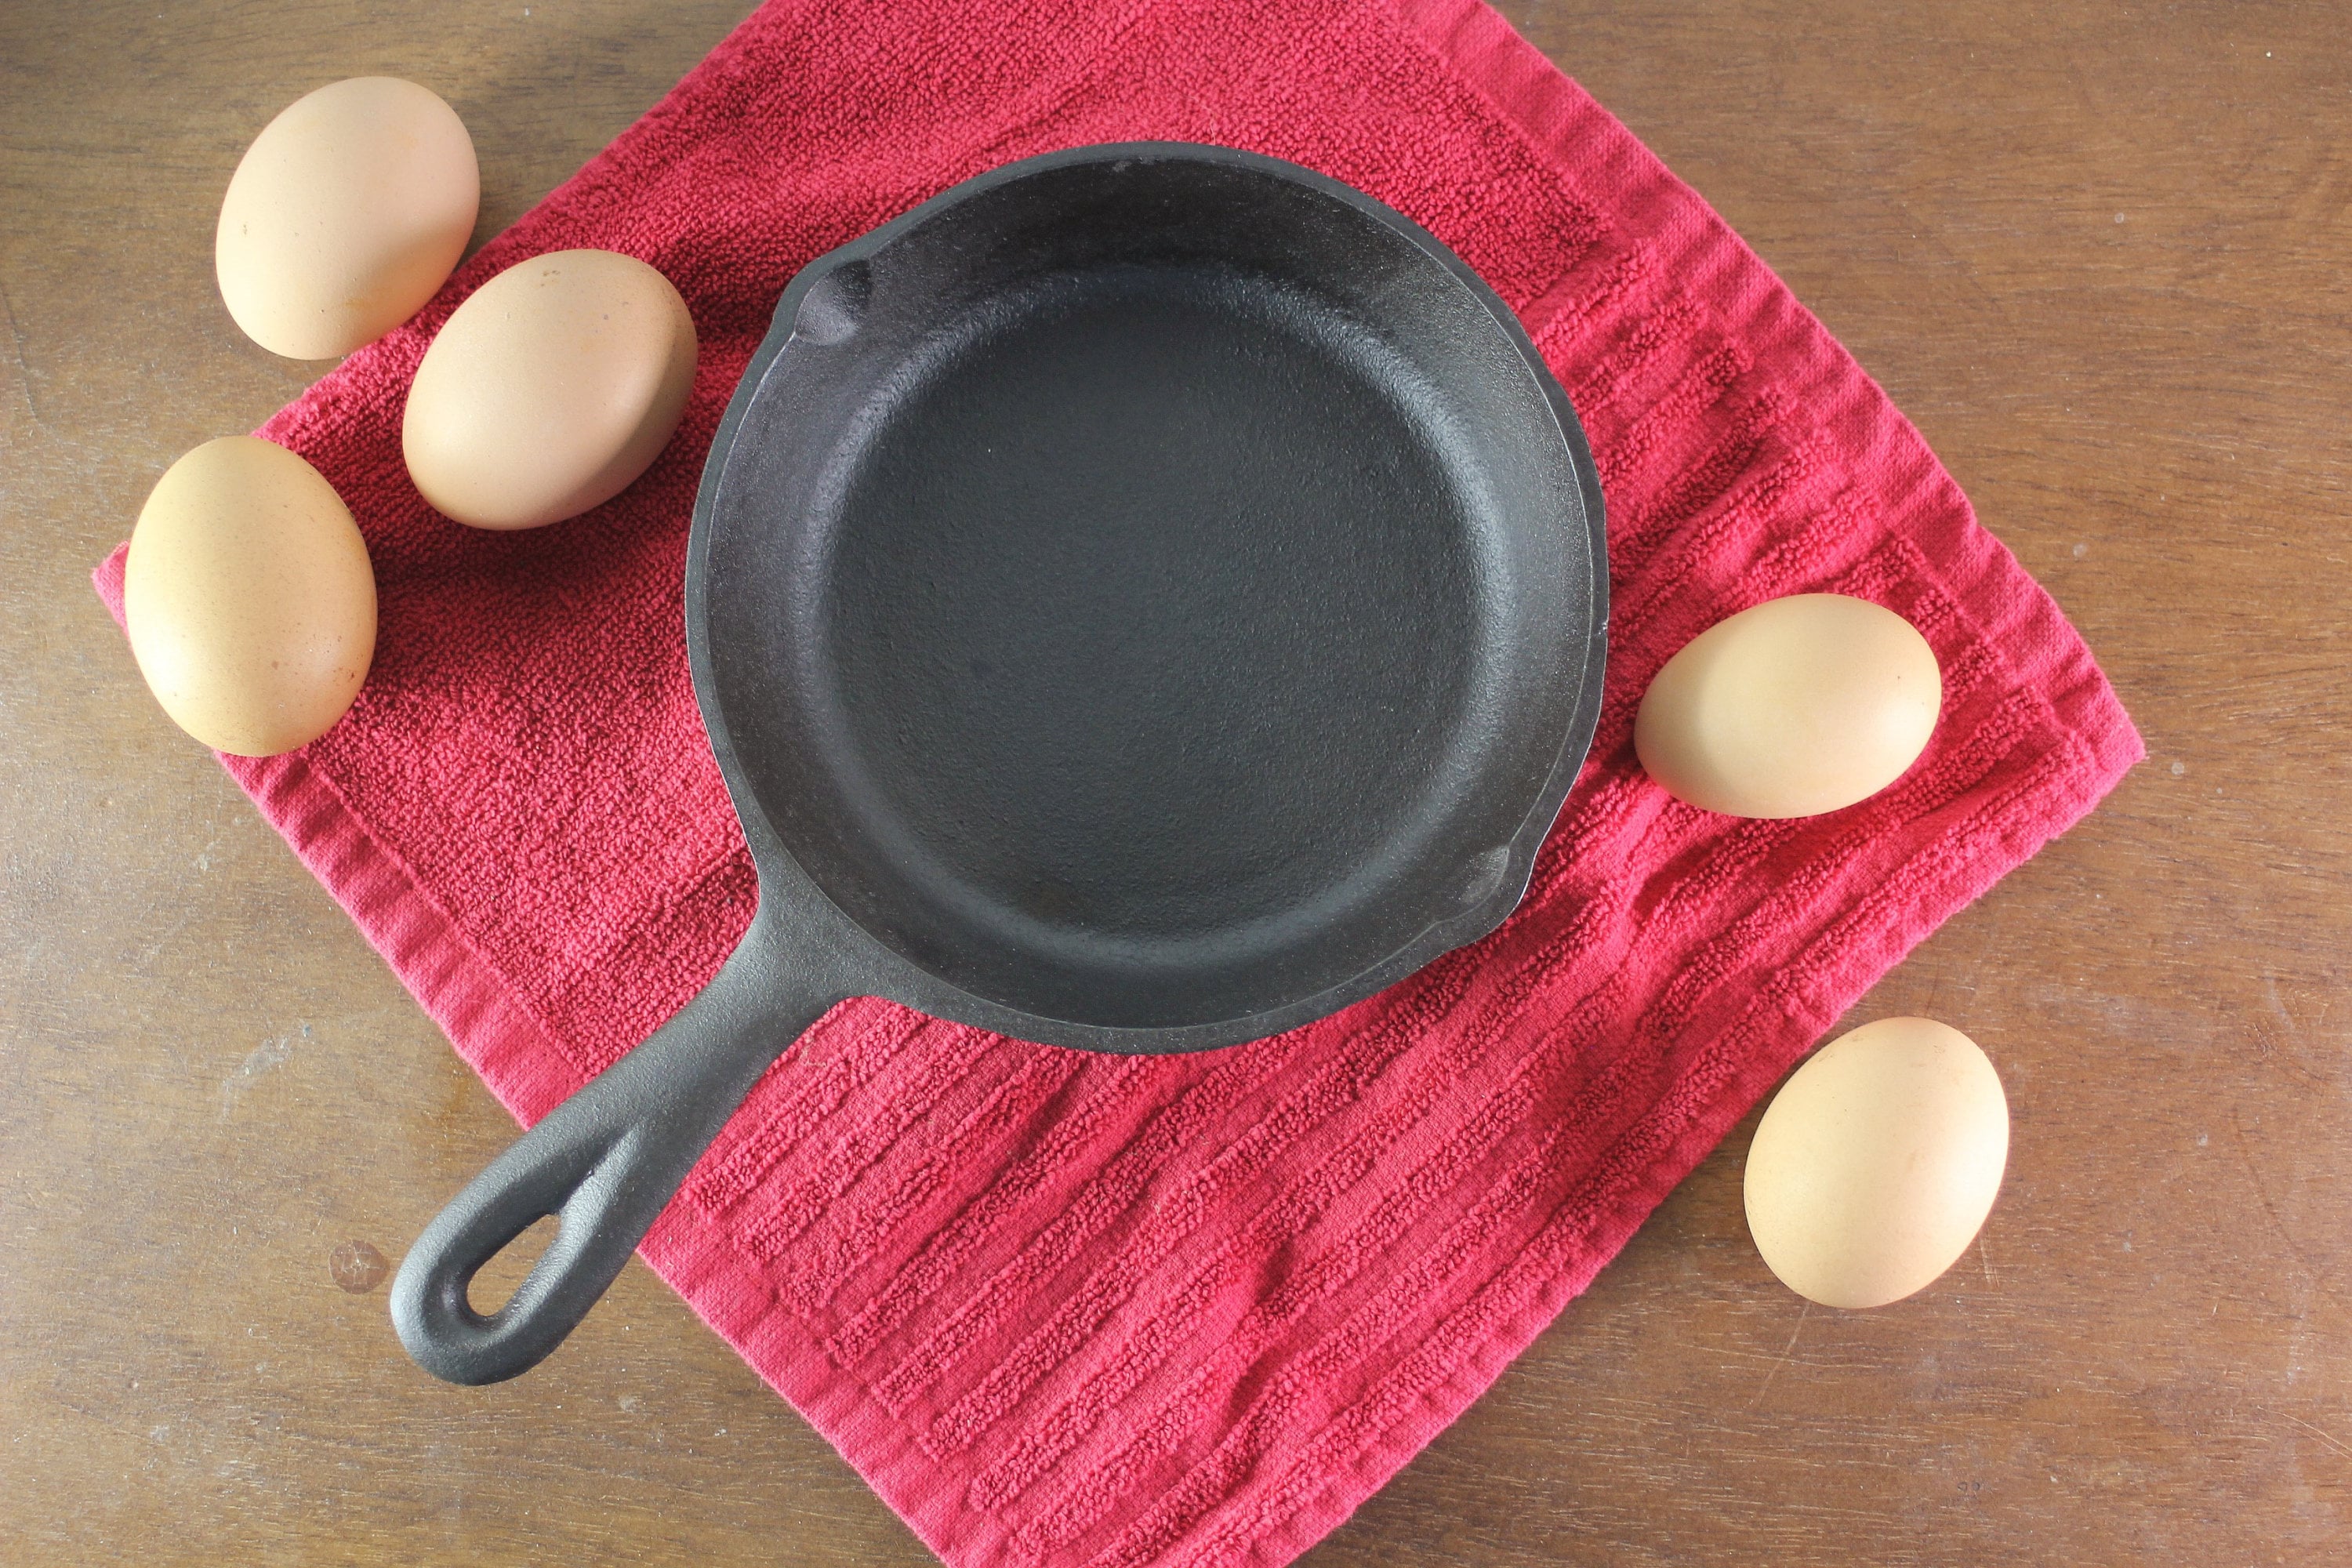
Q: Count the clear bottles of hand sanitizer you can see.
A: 0